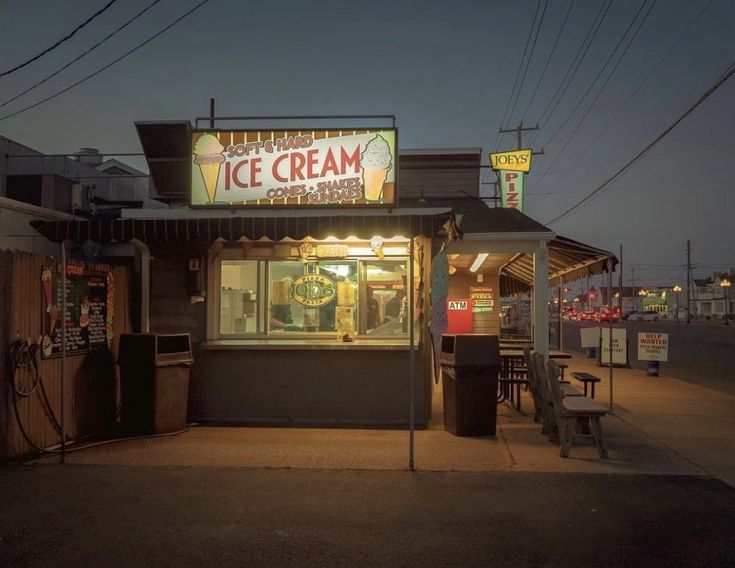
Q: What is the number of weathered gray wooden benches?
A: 2